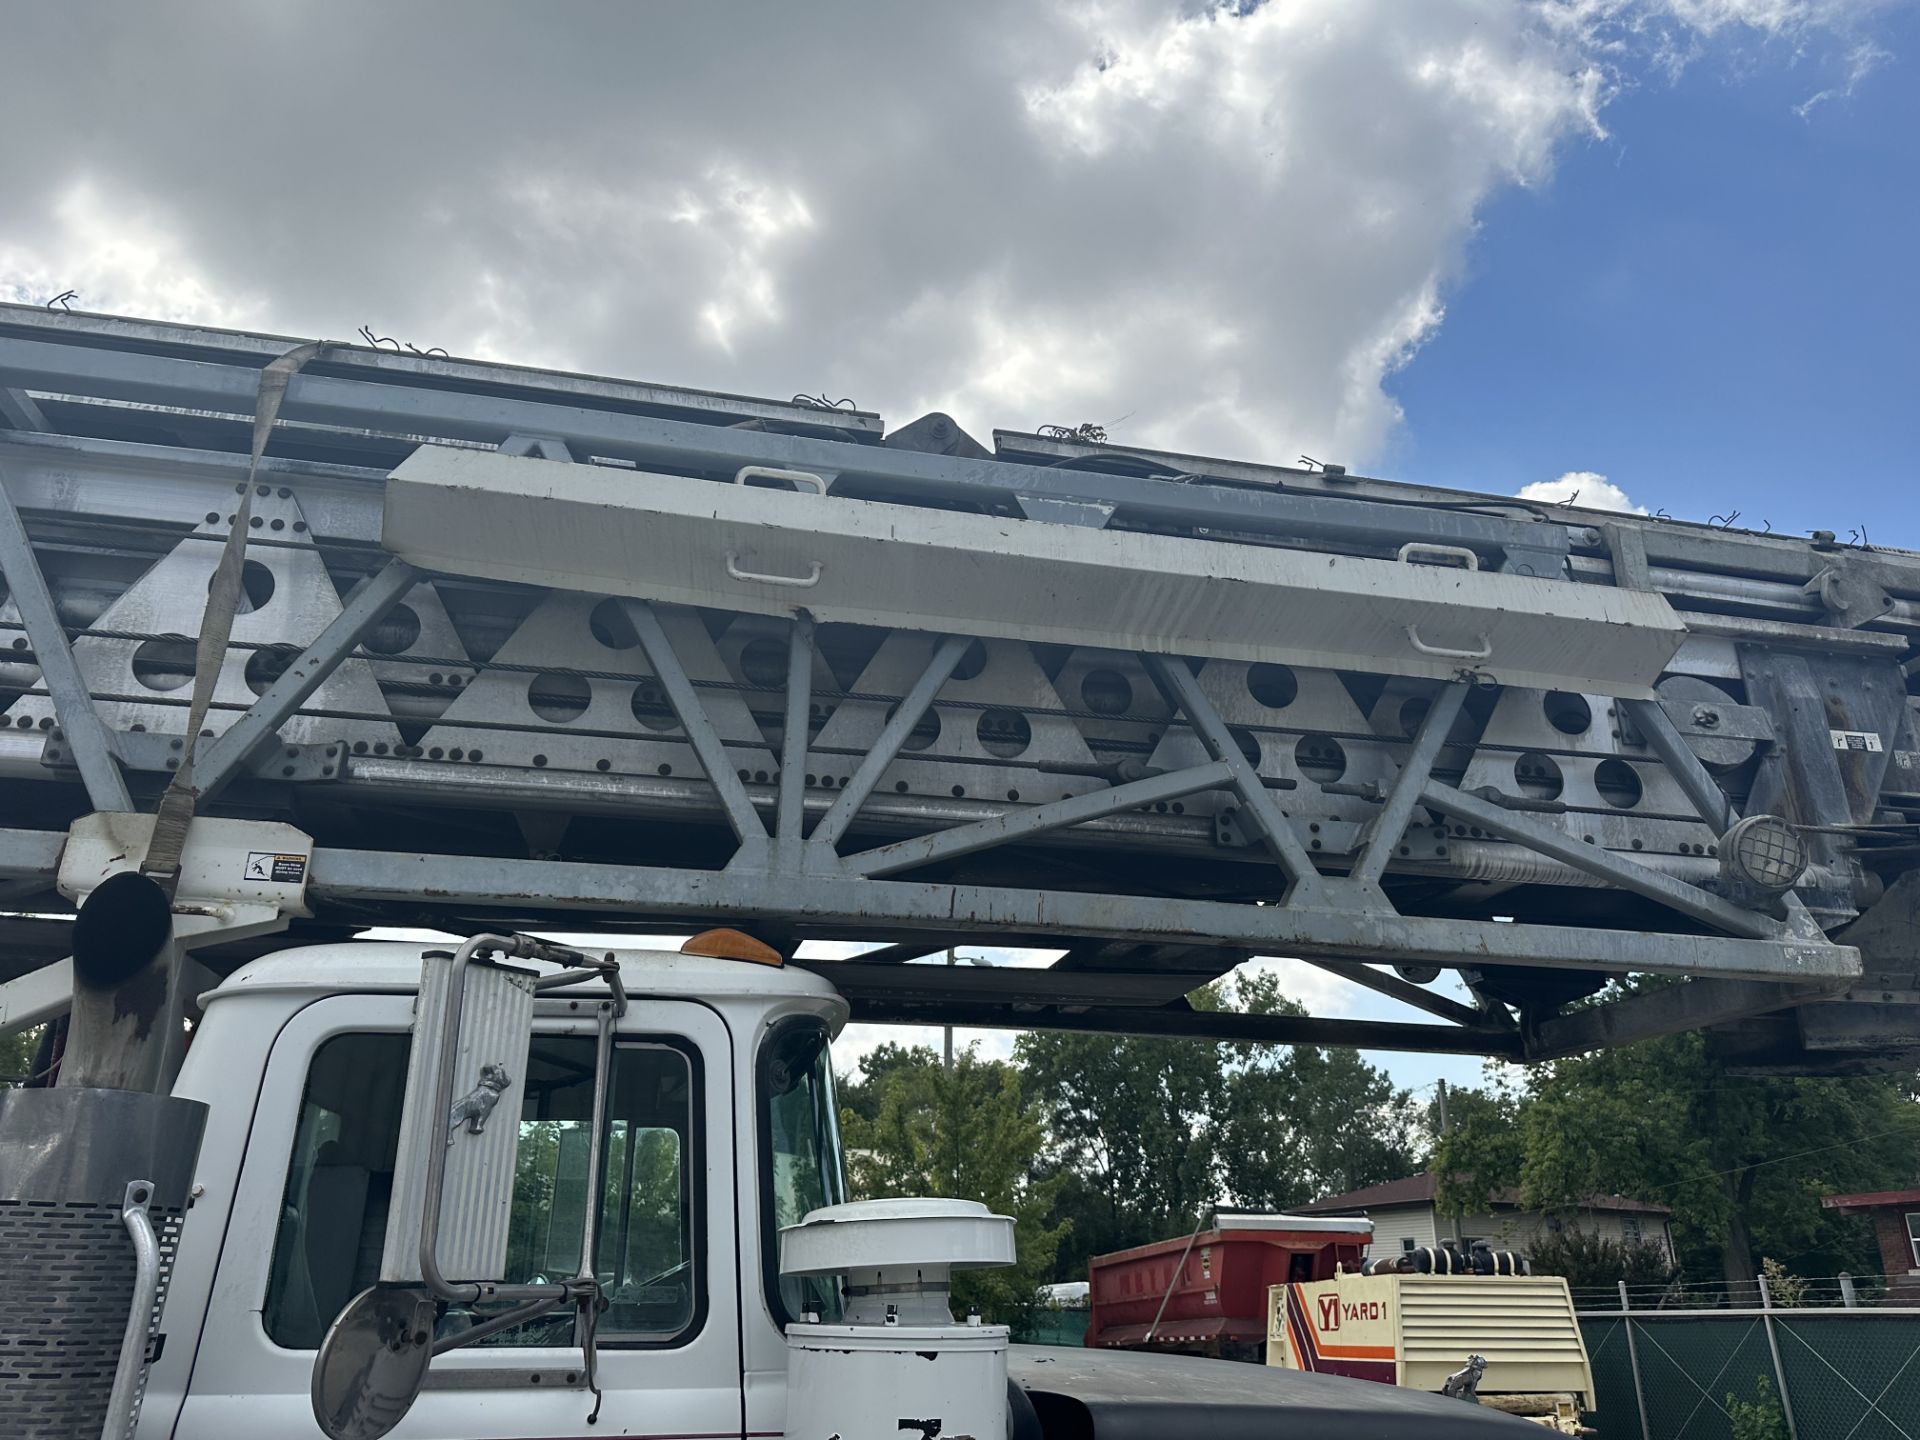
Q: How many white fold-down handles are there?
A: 4